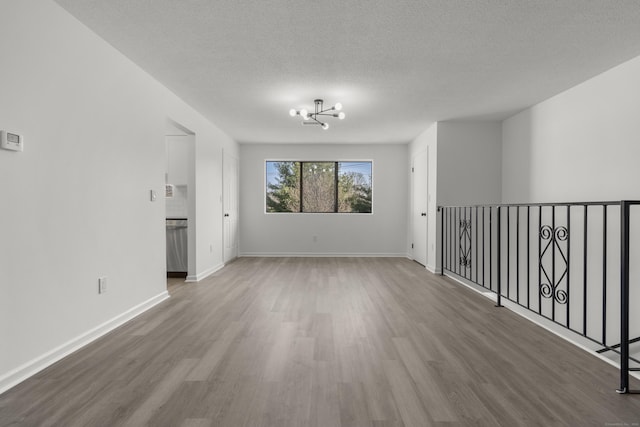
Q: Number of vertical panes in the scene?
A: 3